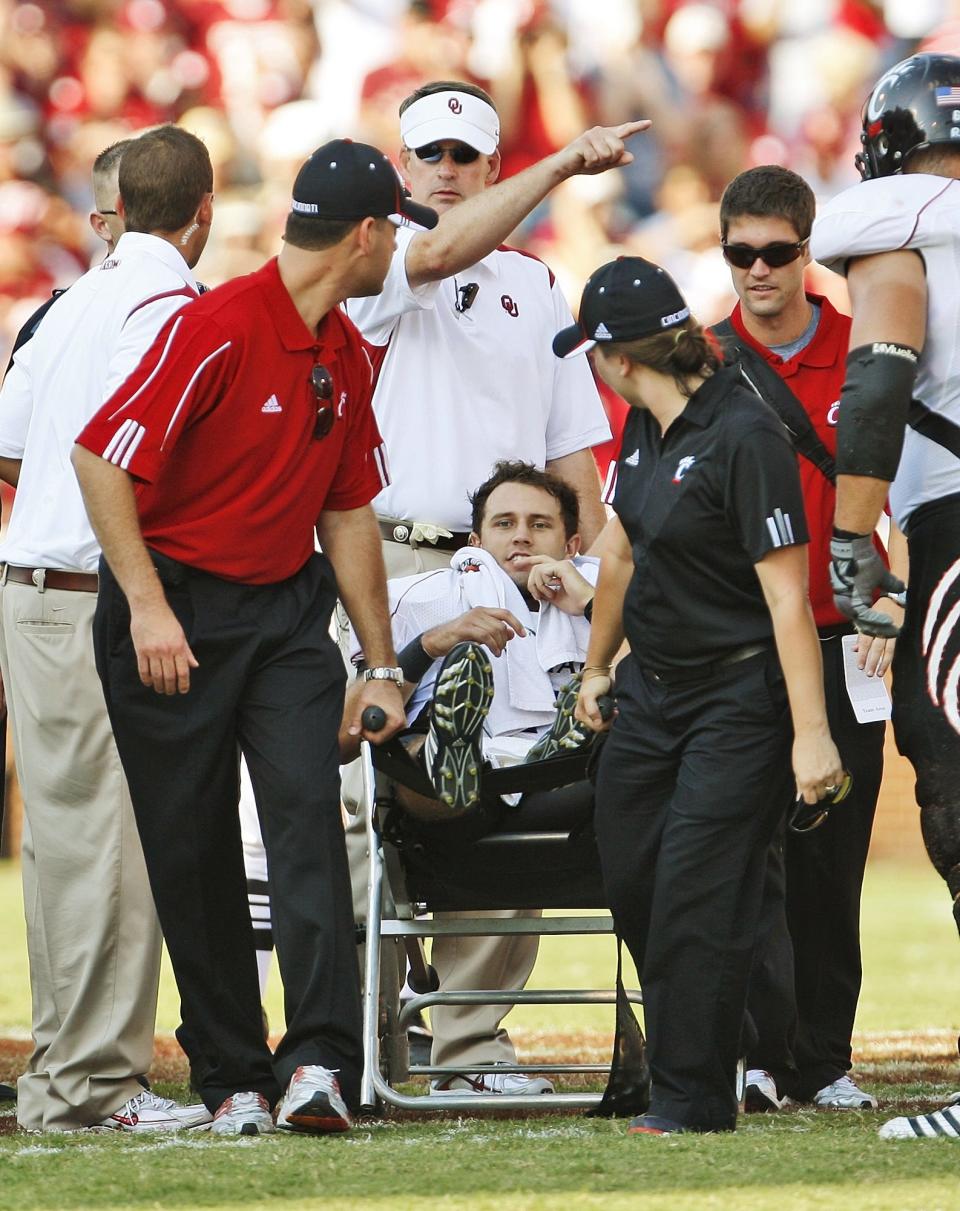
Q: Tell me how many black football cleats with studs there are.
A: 2